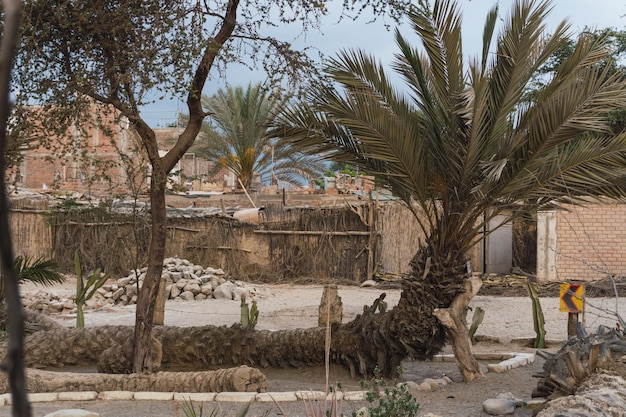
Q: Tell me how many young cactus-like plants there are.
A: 4